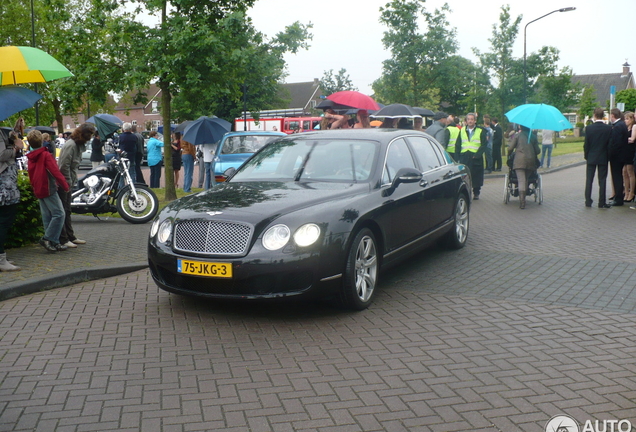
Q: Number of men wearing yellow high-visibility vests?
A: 2